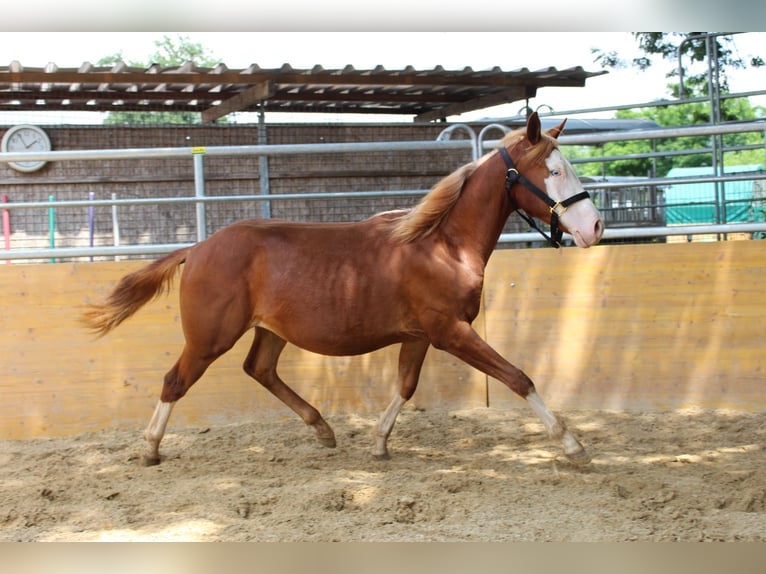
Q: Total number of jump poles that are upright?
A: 4